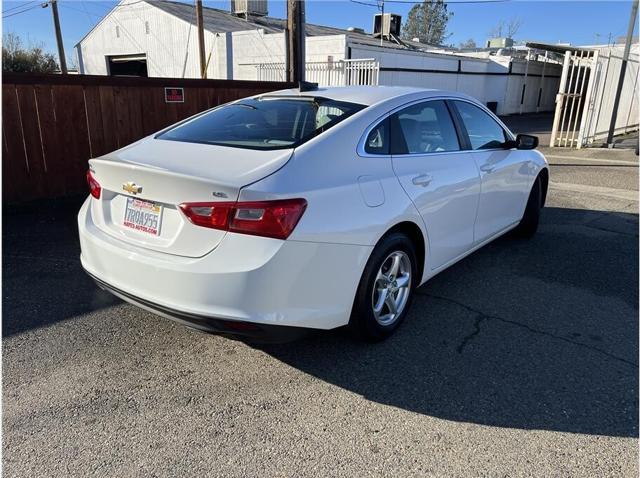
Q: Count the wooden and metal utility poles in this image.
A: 4